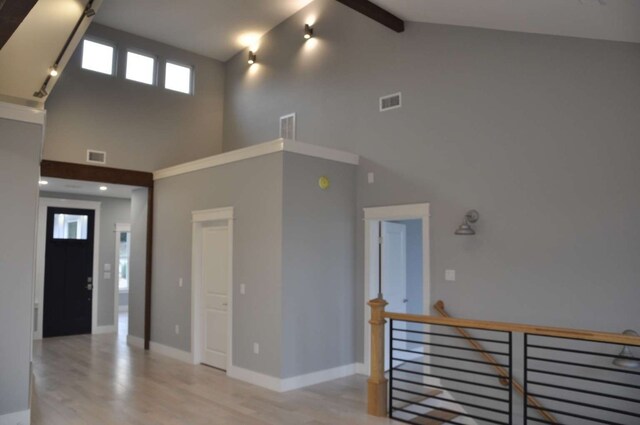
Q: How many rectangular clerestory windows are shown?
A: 3